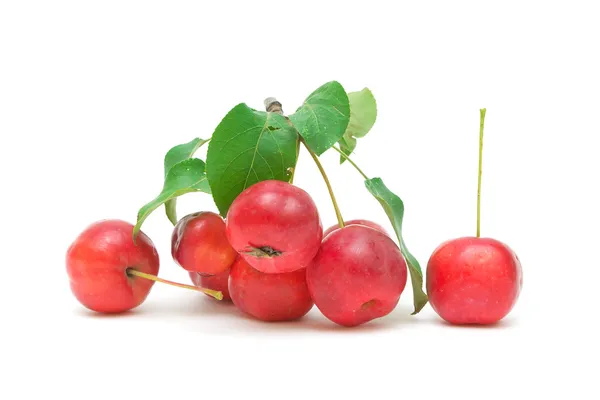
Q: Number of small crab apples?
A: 8